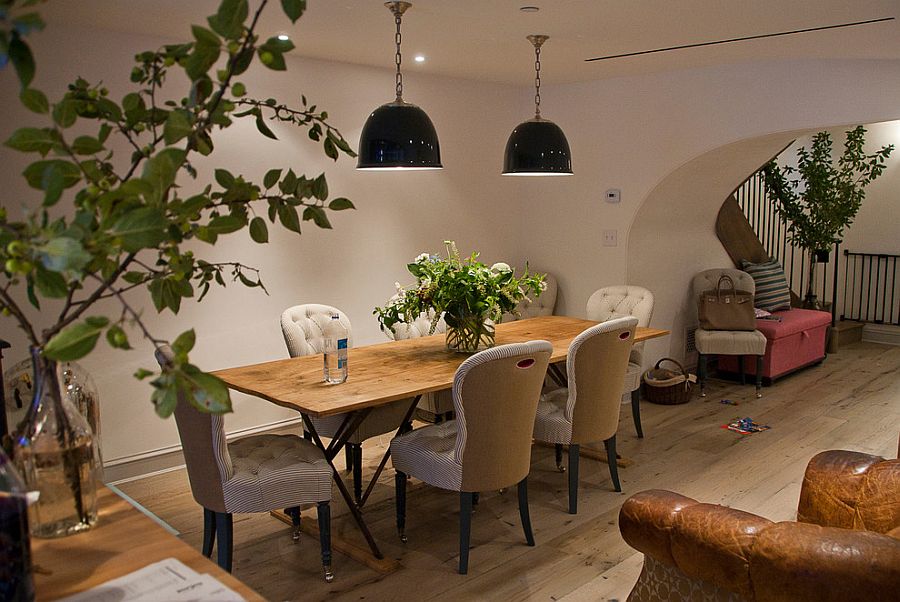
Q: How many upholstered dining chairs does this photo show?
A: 8